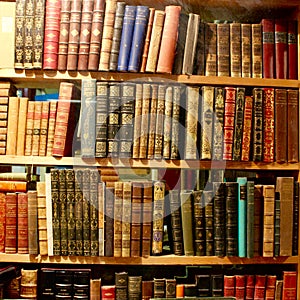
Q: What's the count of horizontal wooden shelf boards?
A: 3